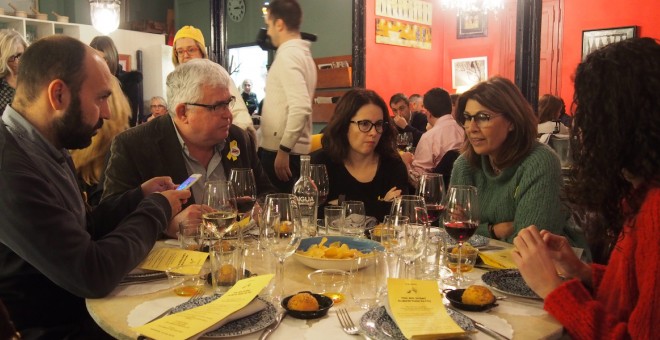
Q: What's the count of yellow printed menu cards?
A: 4